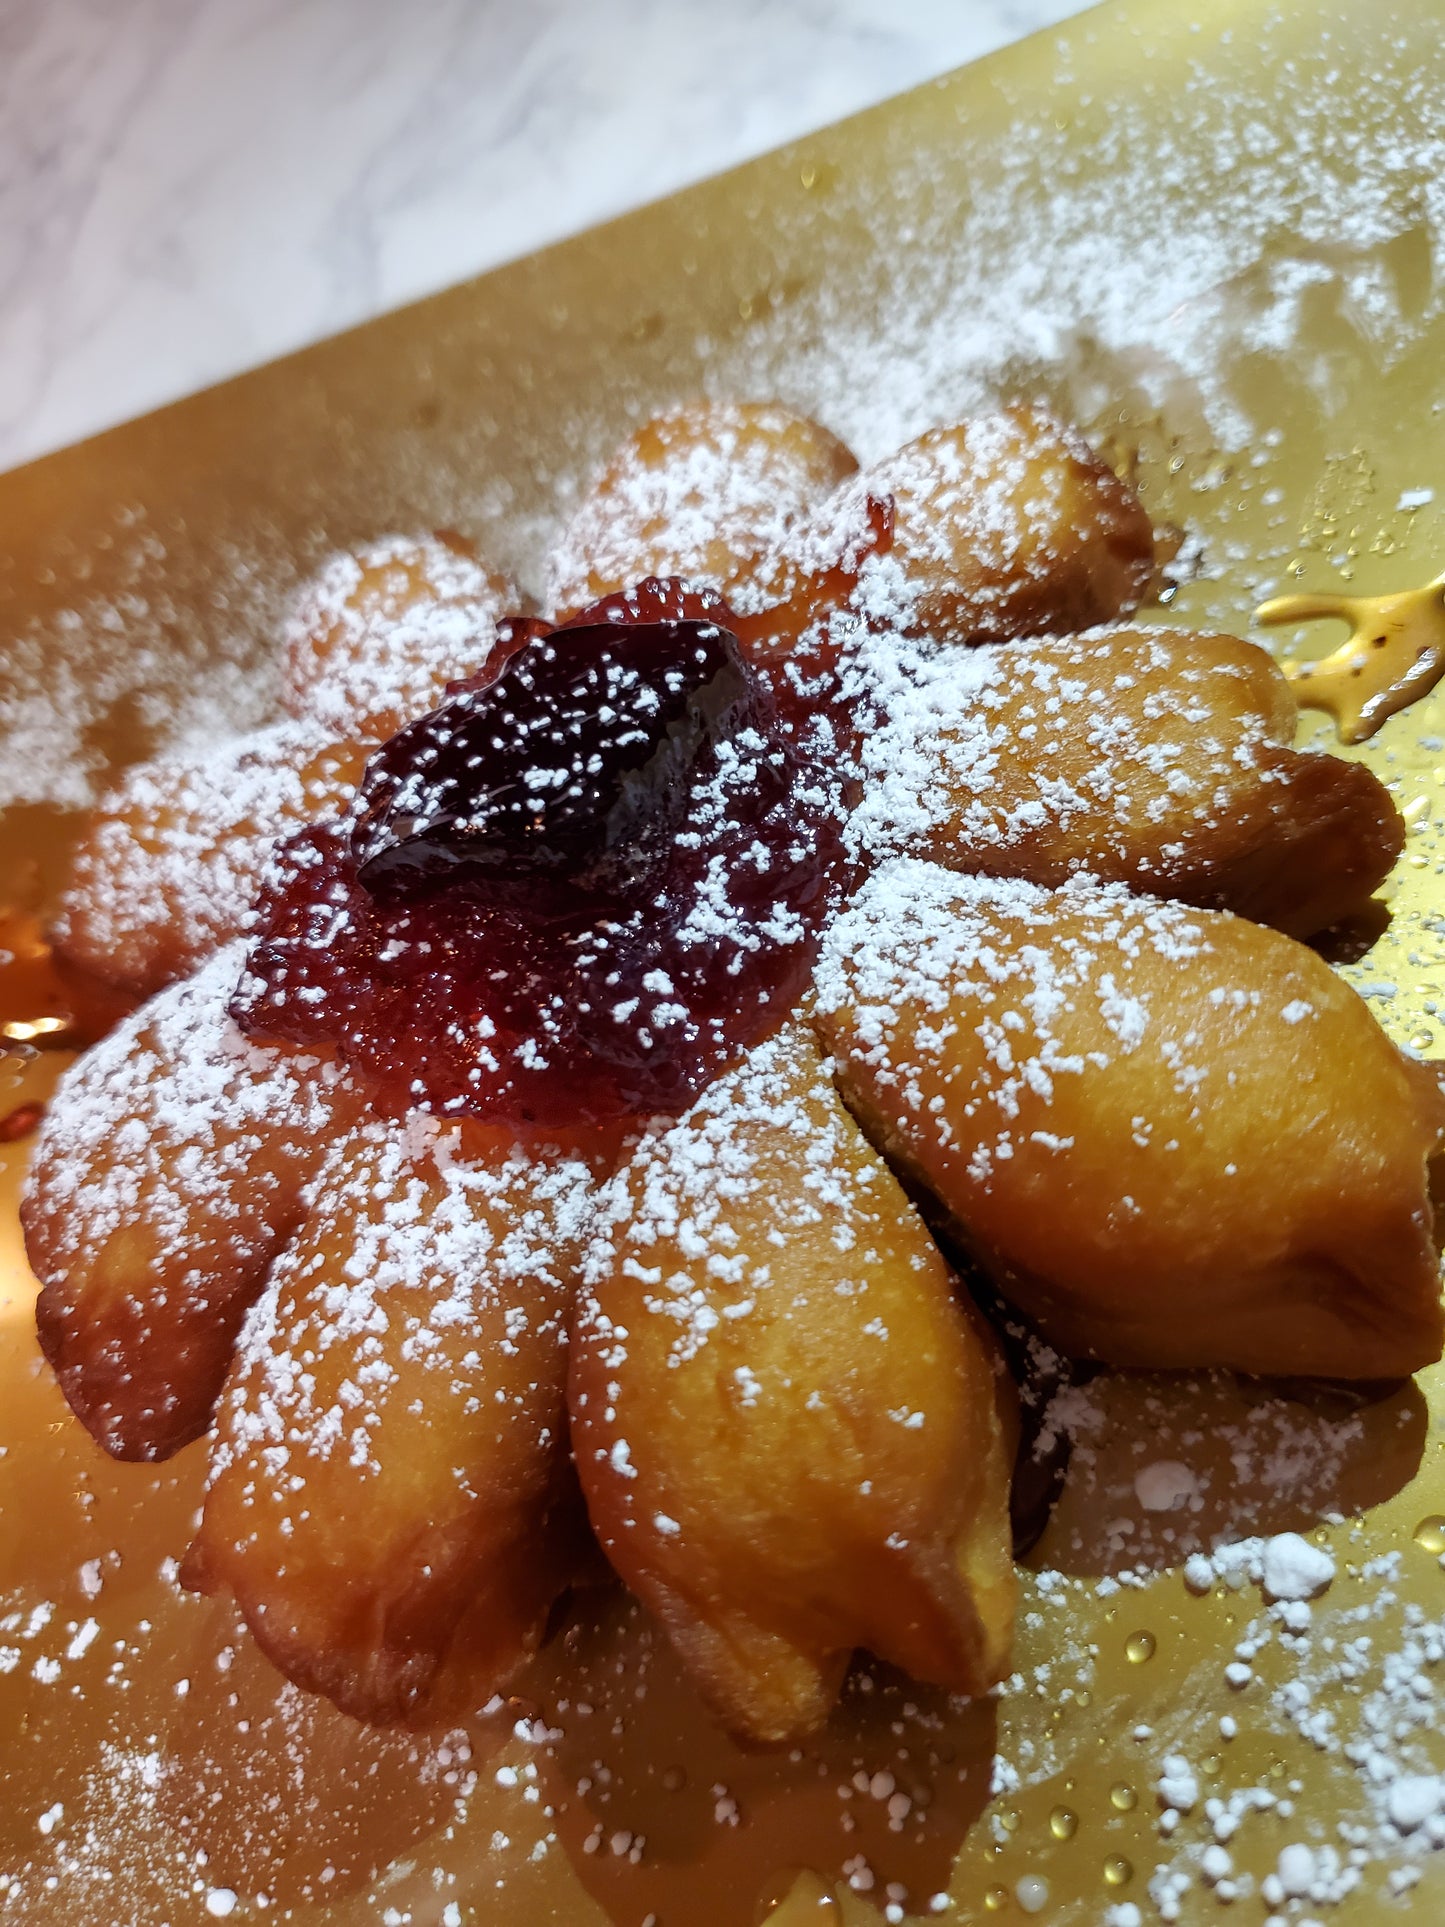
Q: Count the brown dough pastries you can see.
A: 9